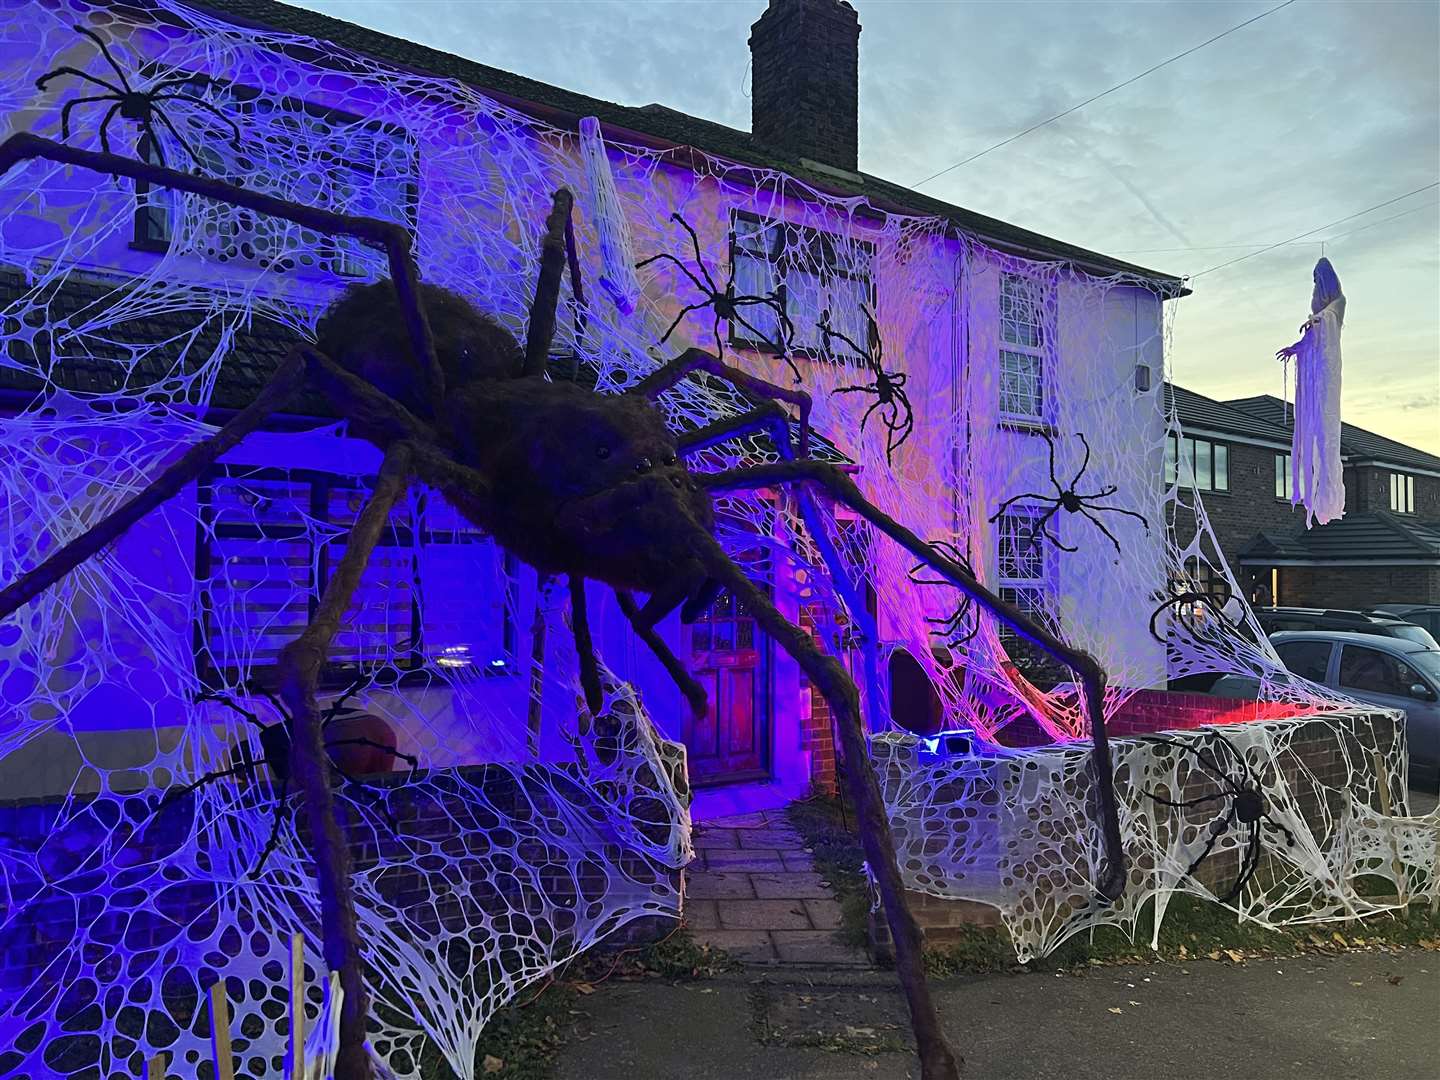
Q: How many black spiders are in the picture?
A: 9